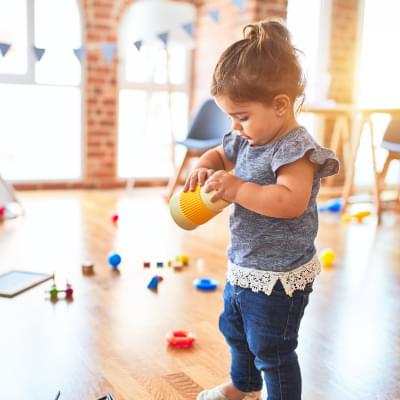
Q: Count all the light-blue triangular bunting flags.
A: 9